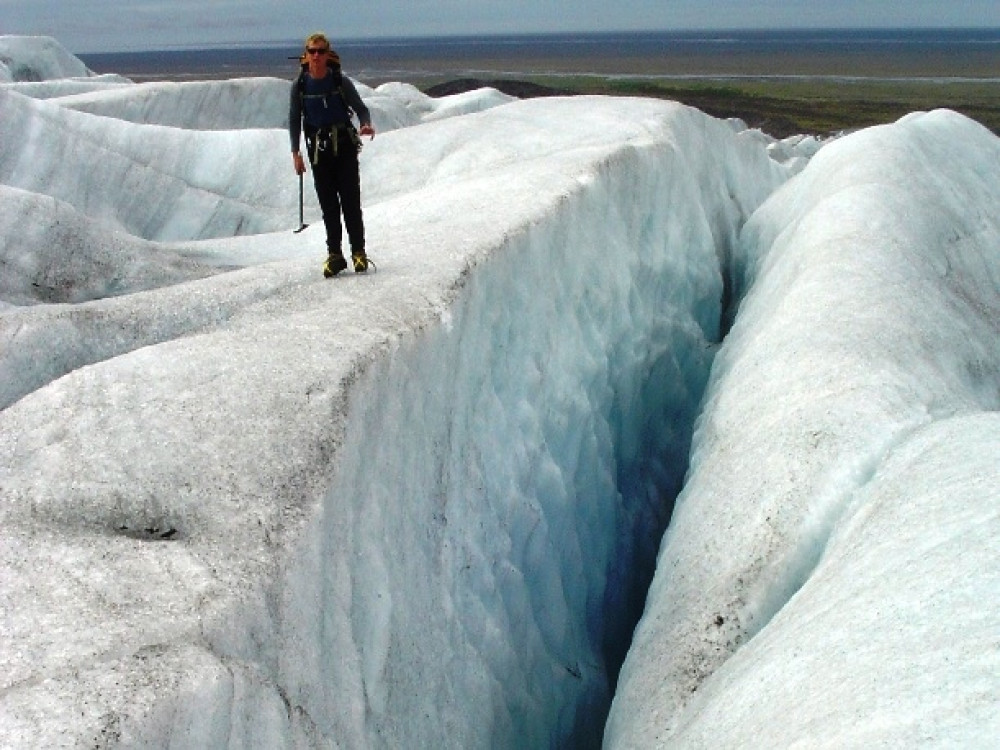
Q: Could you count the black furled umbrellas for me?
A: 0